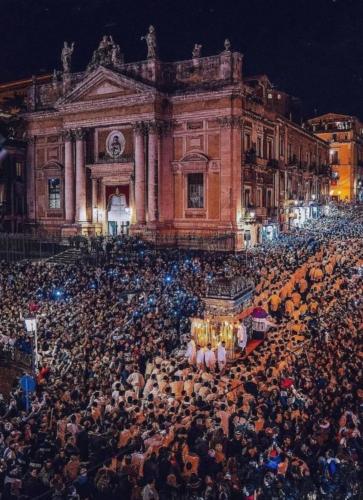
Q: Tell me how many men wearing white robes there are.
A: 5